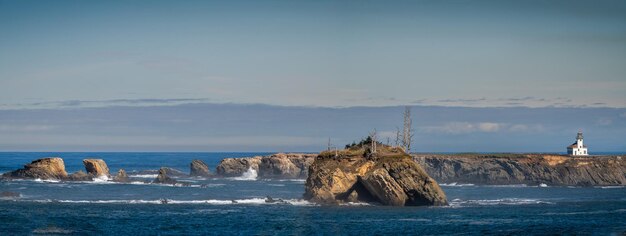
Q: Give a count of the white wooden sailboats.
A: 0